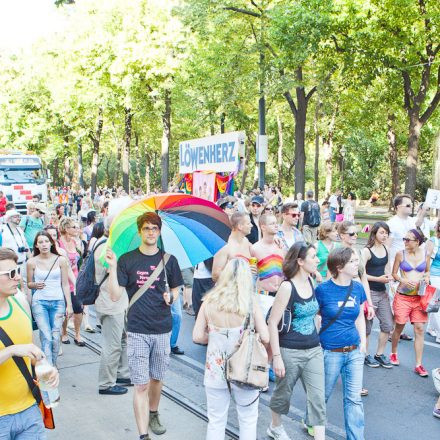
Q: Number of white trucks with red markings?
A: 1